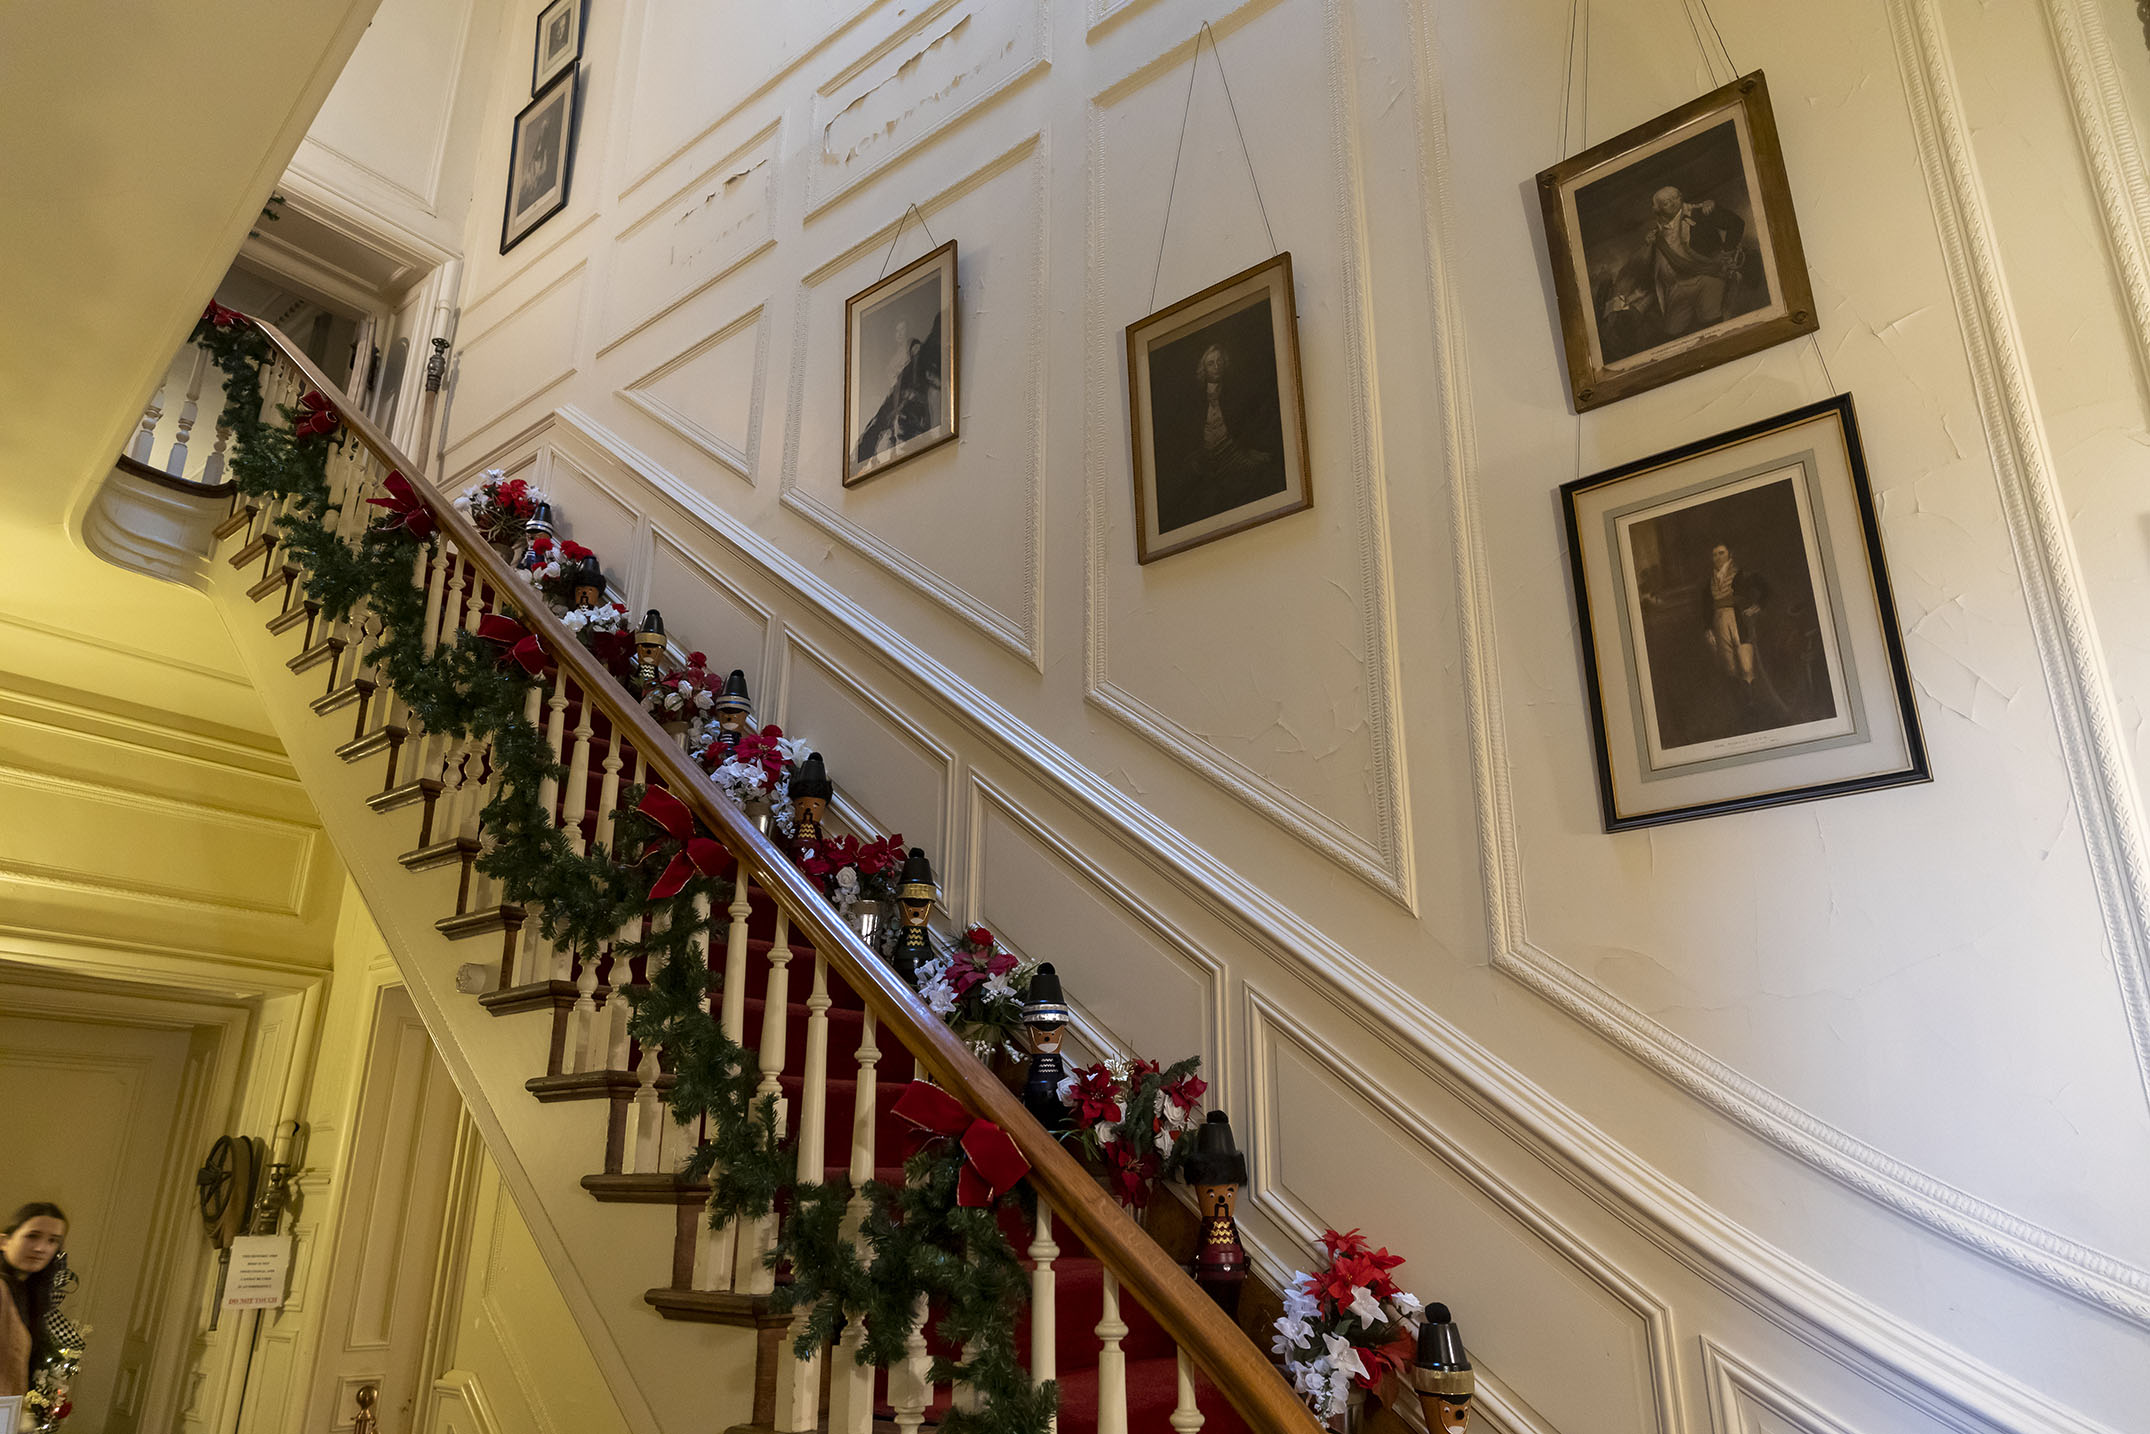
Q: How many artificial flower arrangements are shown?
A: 9